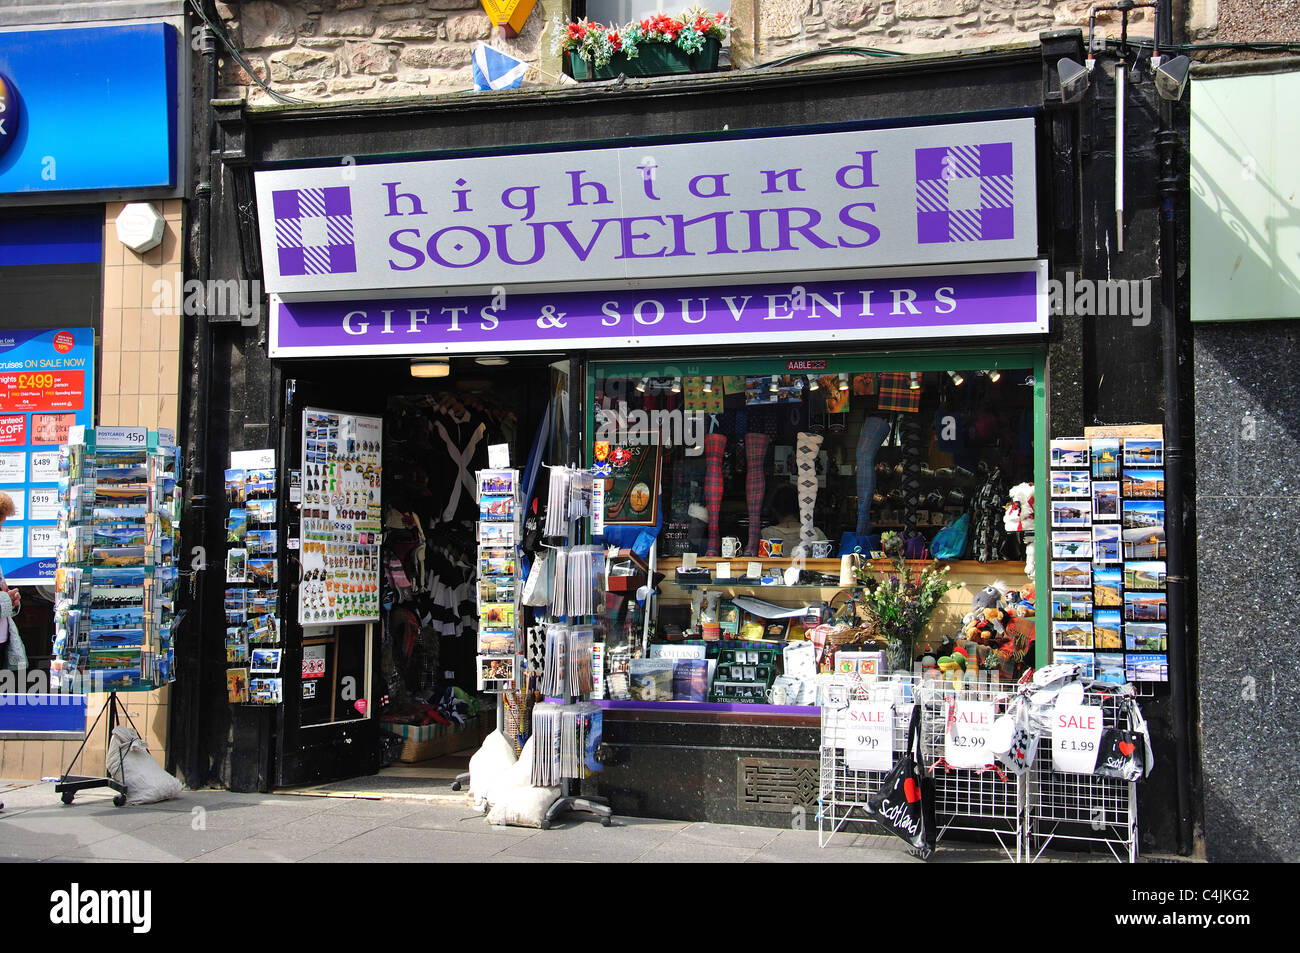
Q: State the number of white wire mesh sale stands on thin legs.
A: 3